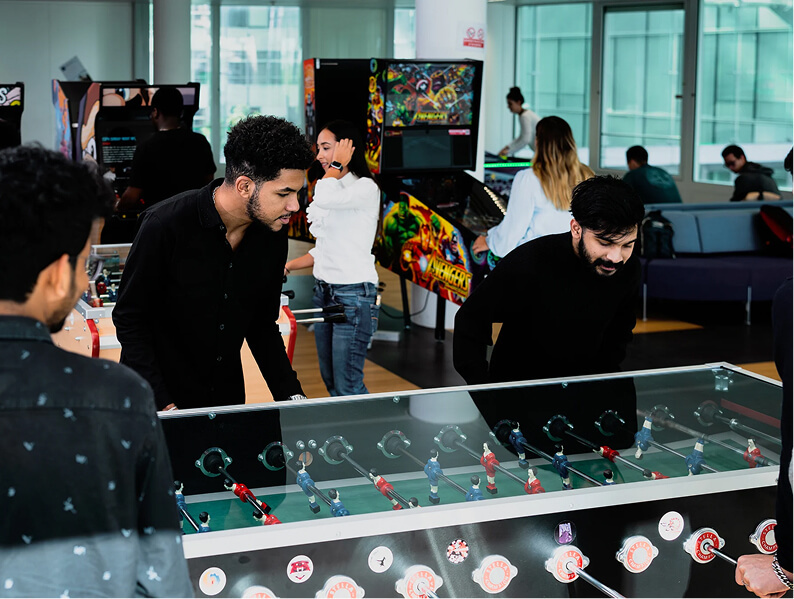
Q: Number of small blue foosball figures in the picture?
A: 11